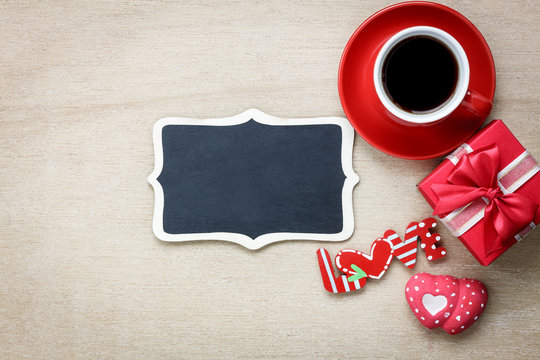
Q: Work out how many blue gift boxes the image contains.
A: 0